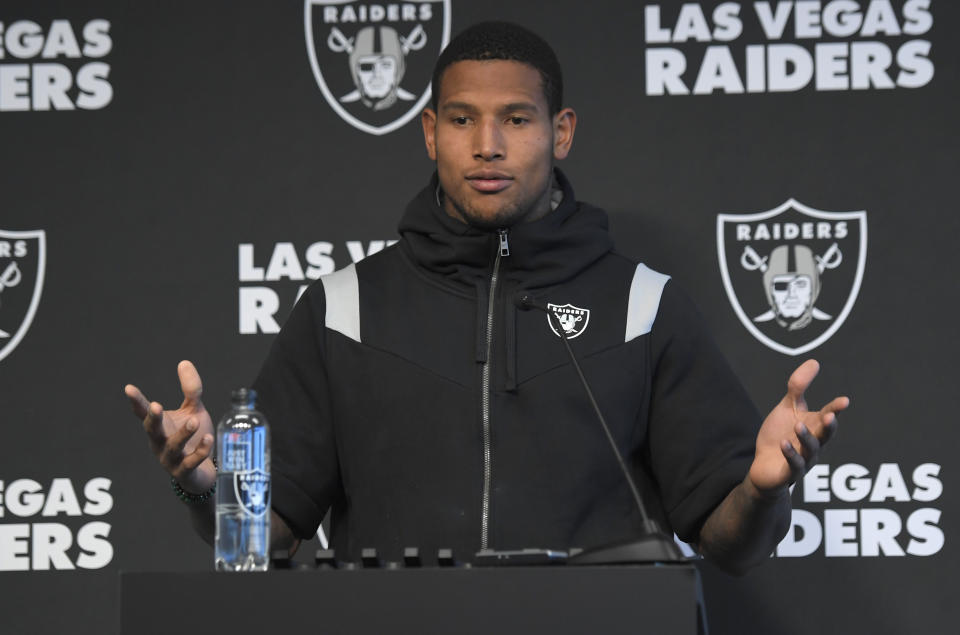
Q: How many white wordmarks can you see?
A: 5